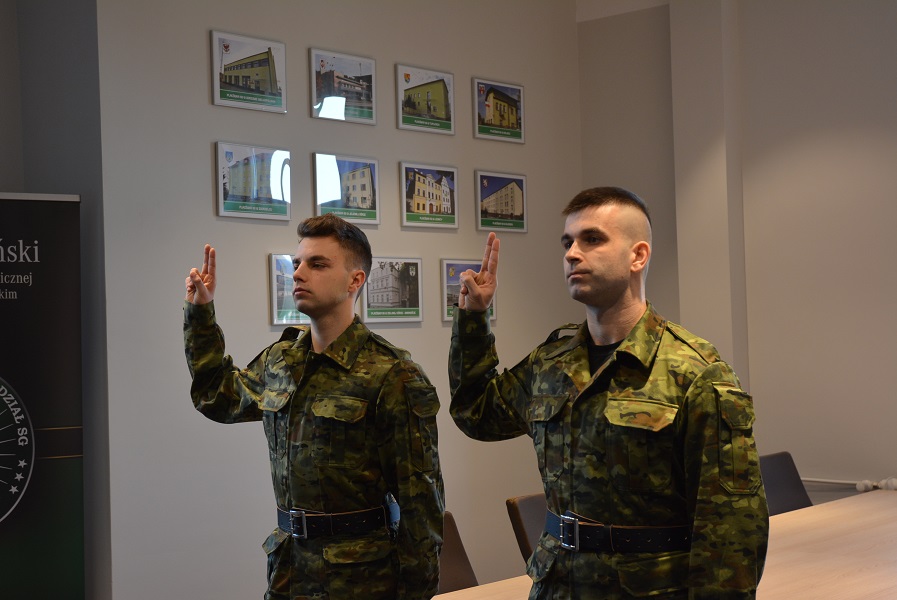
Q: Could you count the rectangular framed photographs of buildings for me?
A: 11